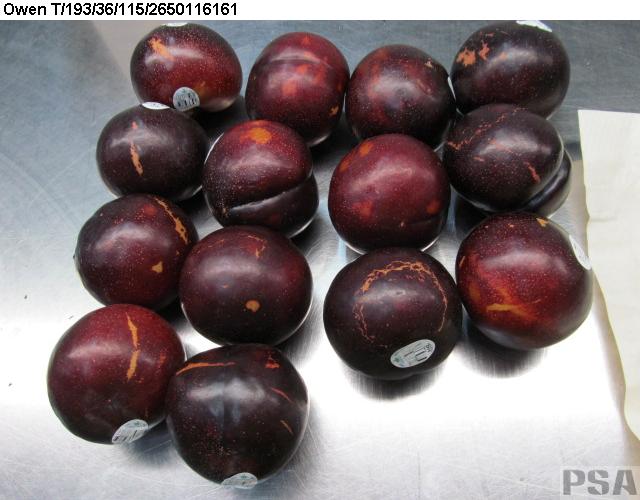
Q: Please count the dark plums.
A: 14